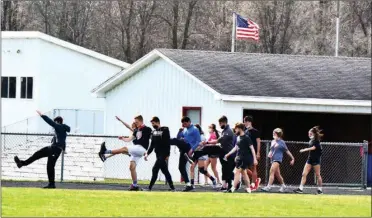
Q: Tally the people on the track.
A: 13